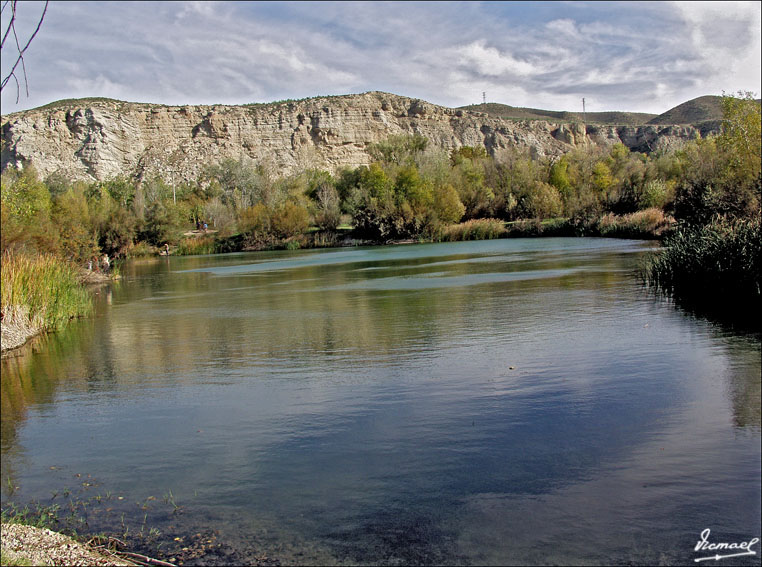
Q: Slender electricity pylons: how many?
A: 2